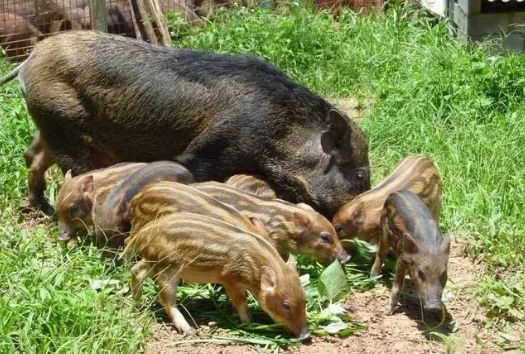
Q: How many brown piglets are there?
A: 6